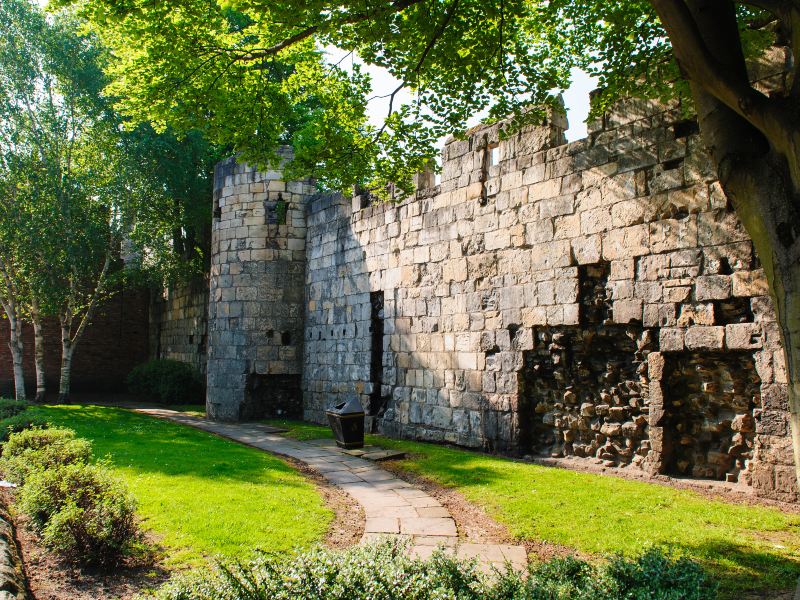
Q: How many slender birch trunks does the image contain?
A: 3